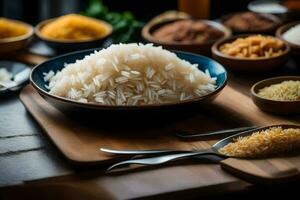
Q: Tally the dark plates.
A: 2